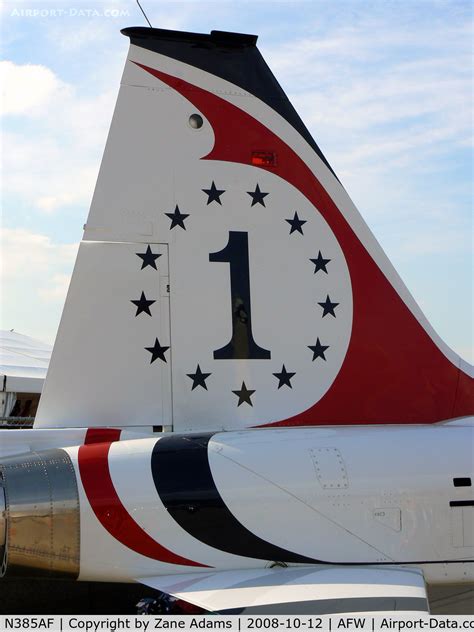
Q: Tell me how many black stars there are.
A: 13